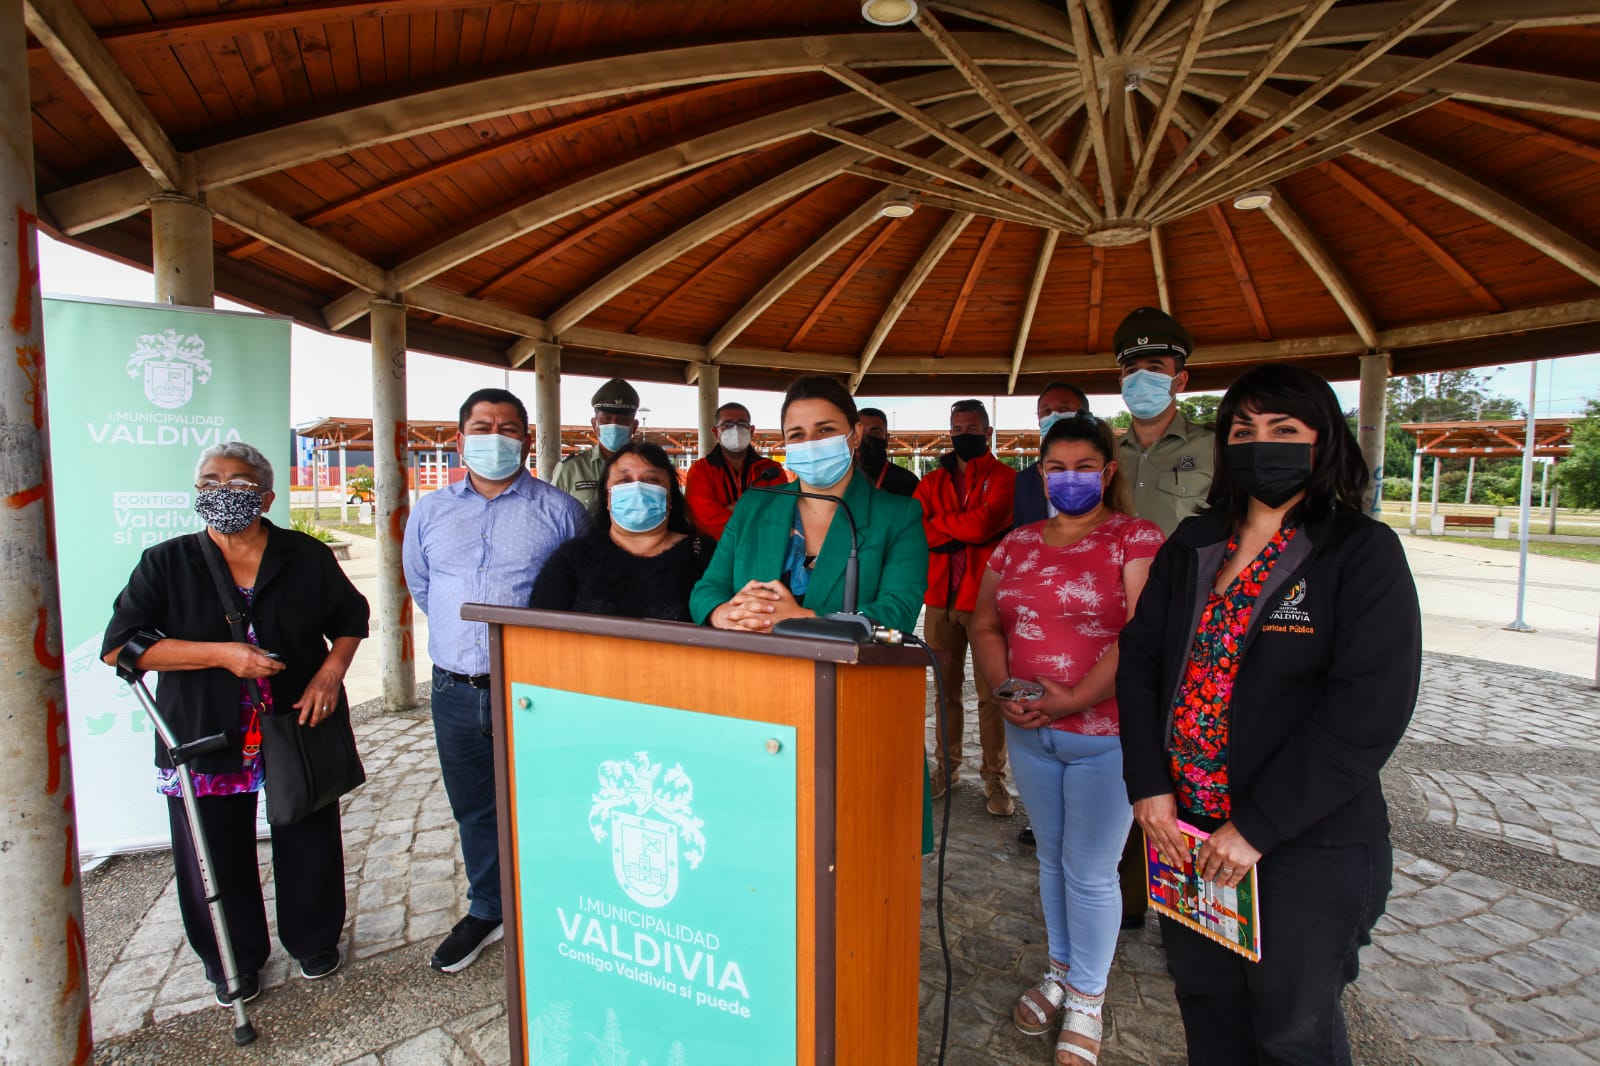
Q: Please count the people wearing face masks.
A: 12